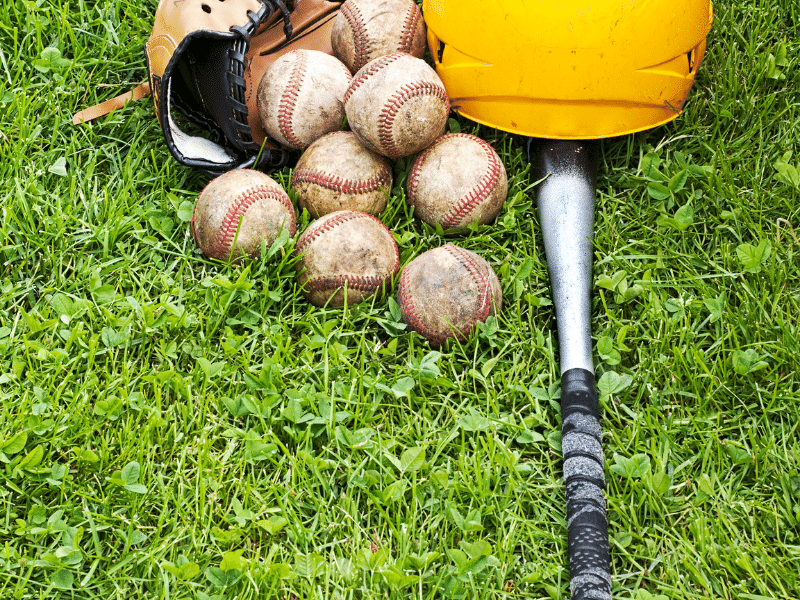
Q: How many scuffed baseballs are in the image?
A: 8